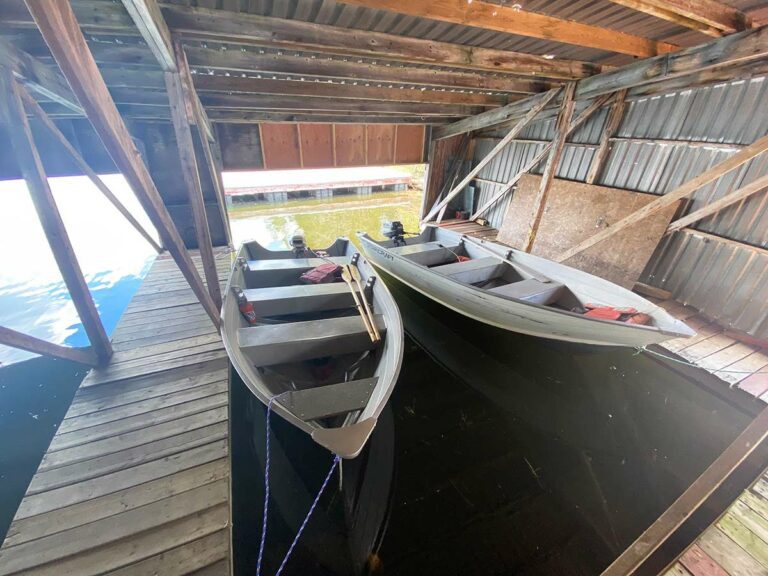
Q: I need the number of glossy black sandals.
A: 0